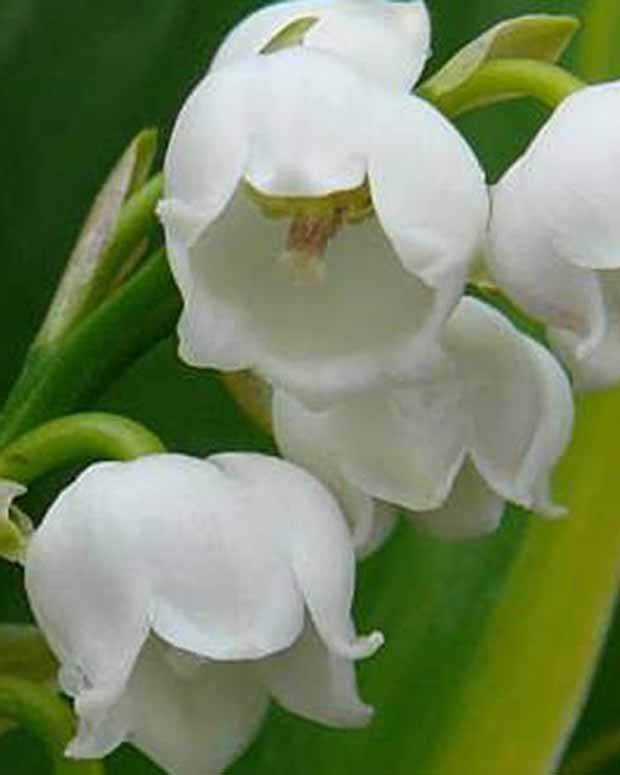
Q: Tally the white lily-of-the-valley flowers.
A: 5